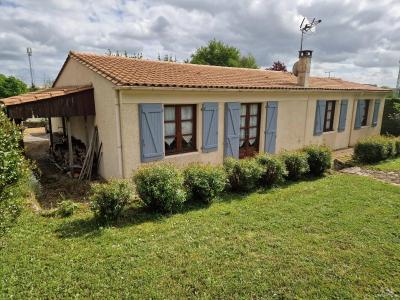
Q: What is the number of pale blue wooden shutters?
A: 8